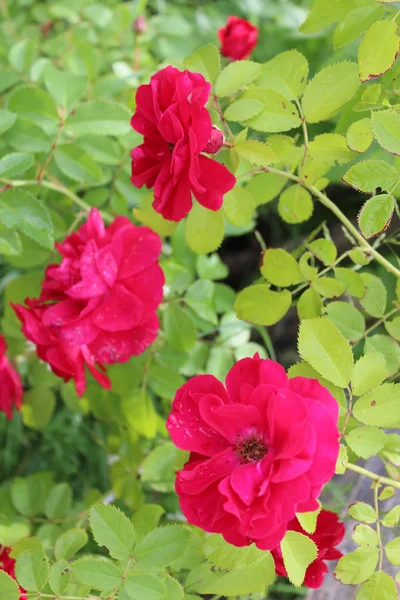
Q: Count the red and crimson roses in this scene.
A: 7